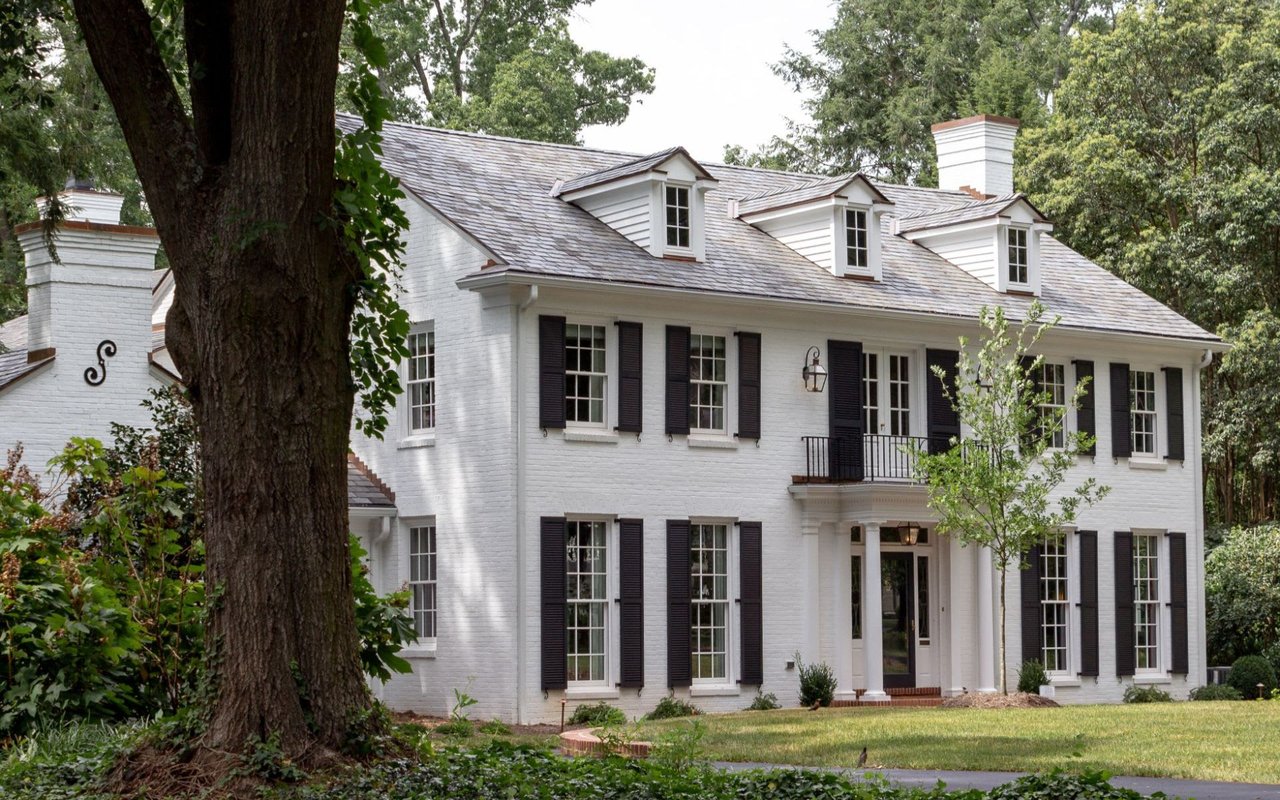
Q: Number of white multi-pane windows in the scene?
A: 13